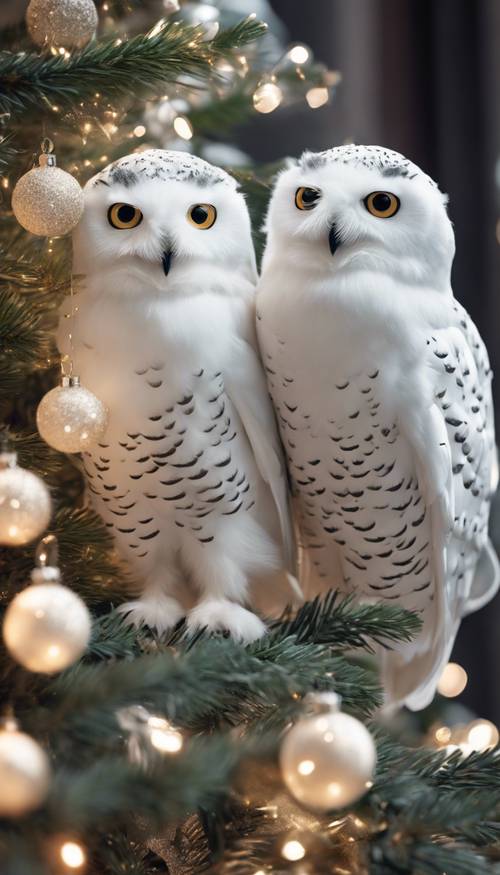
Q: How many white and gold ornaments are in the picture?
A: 7